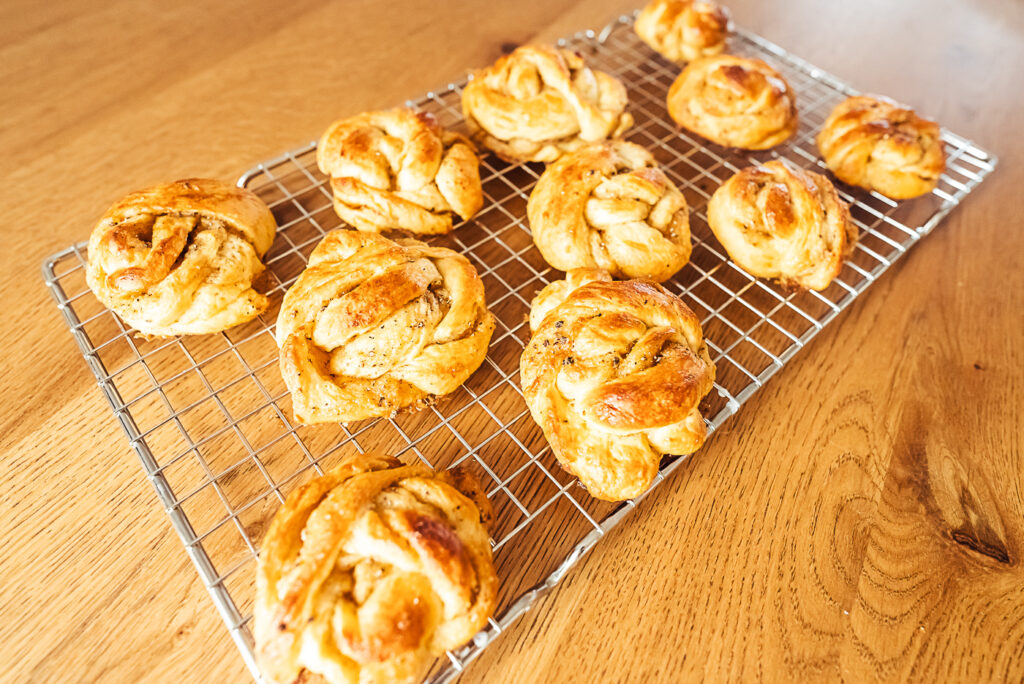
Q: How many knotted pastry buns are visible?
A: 11